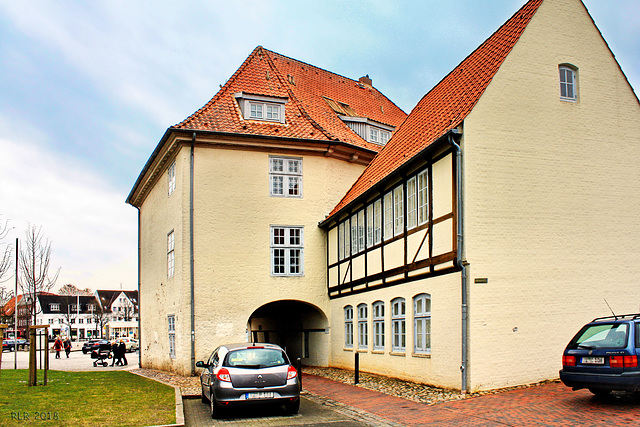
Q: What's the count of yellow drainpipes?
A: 0